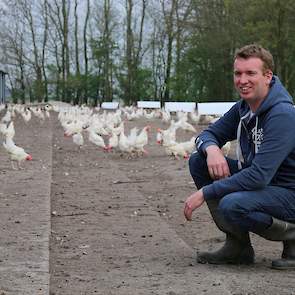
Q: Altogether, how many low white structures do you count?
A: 4